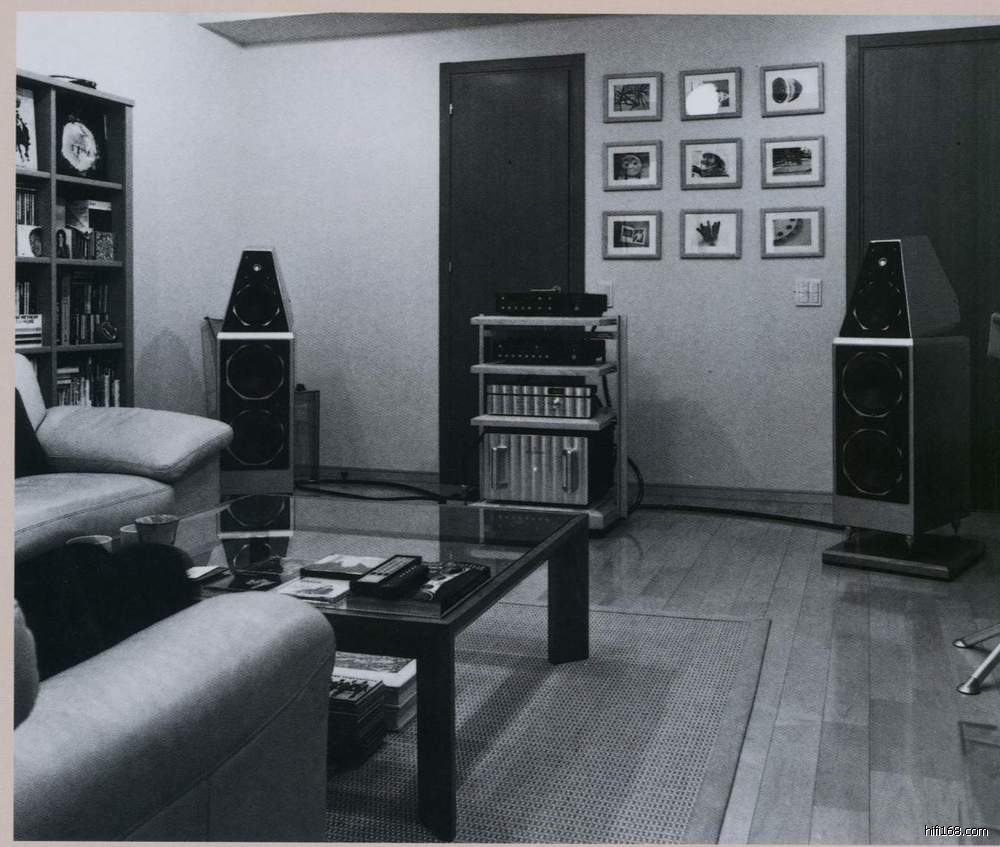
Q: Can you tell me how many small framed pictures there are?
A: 9